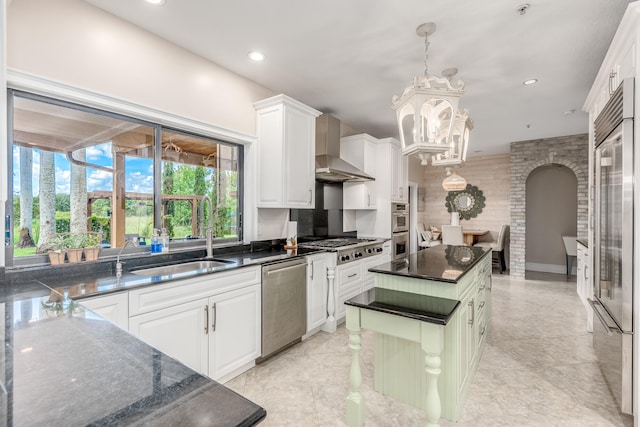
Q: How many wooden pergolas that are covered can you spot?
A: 1